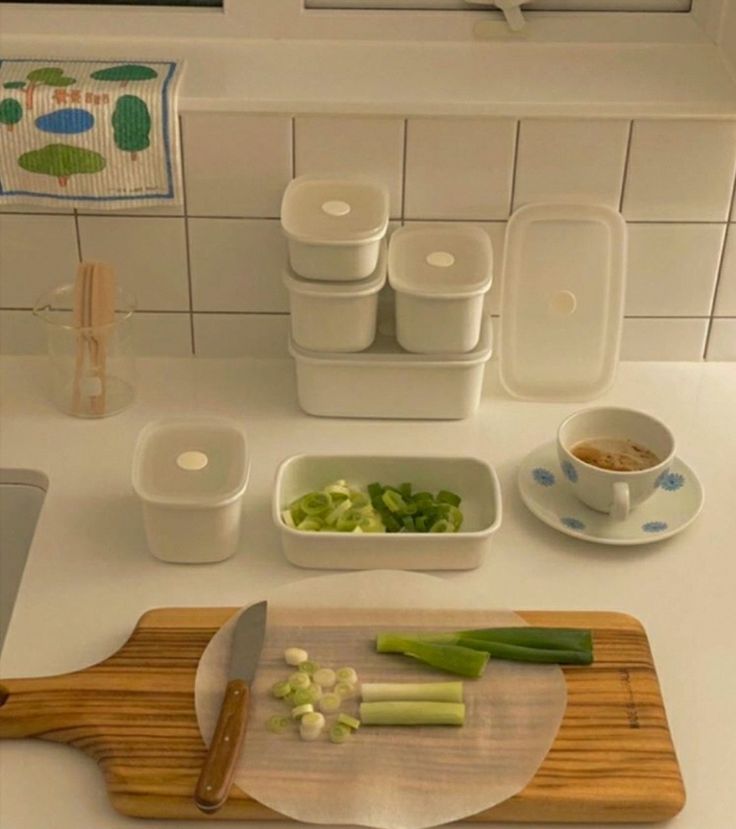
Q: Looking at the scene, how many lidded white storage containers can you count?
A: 5